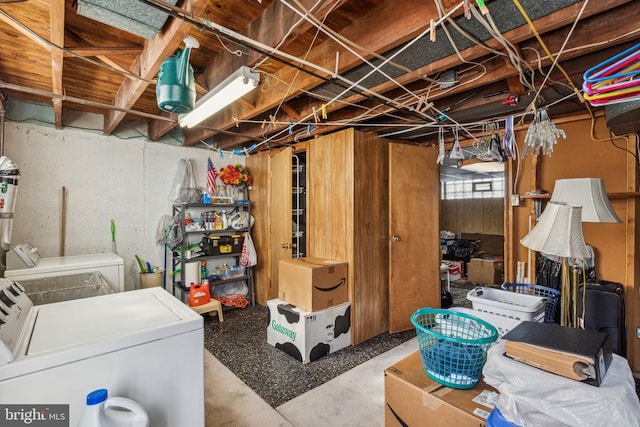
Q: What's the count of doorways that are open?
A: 2